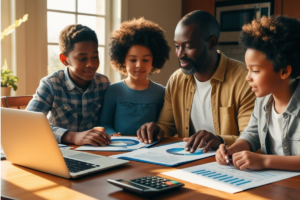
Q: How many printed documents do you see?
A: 3